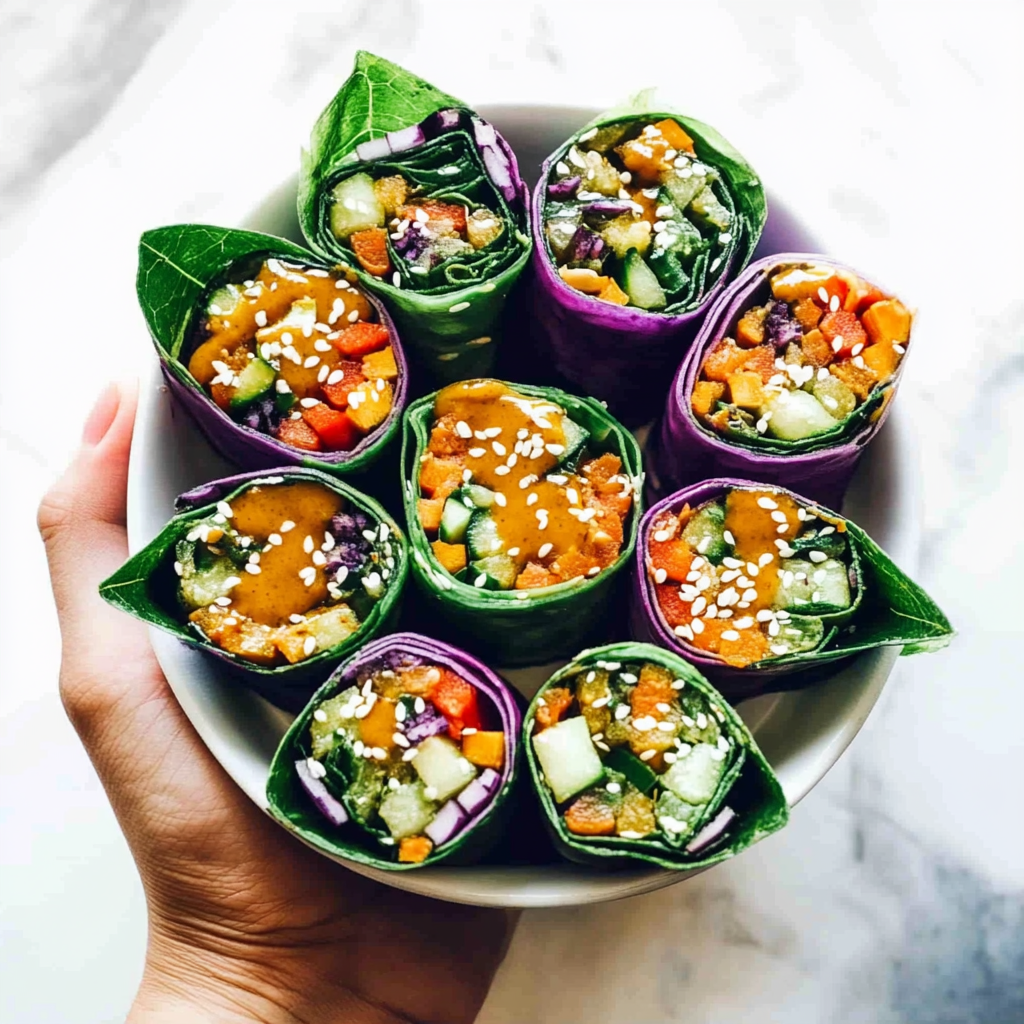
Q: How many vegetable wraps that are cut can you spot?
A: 9